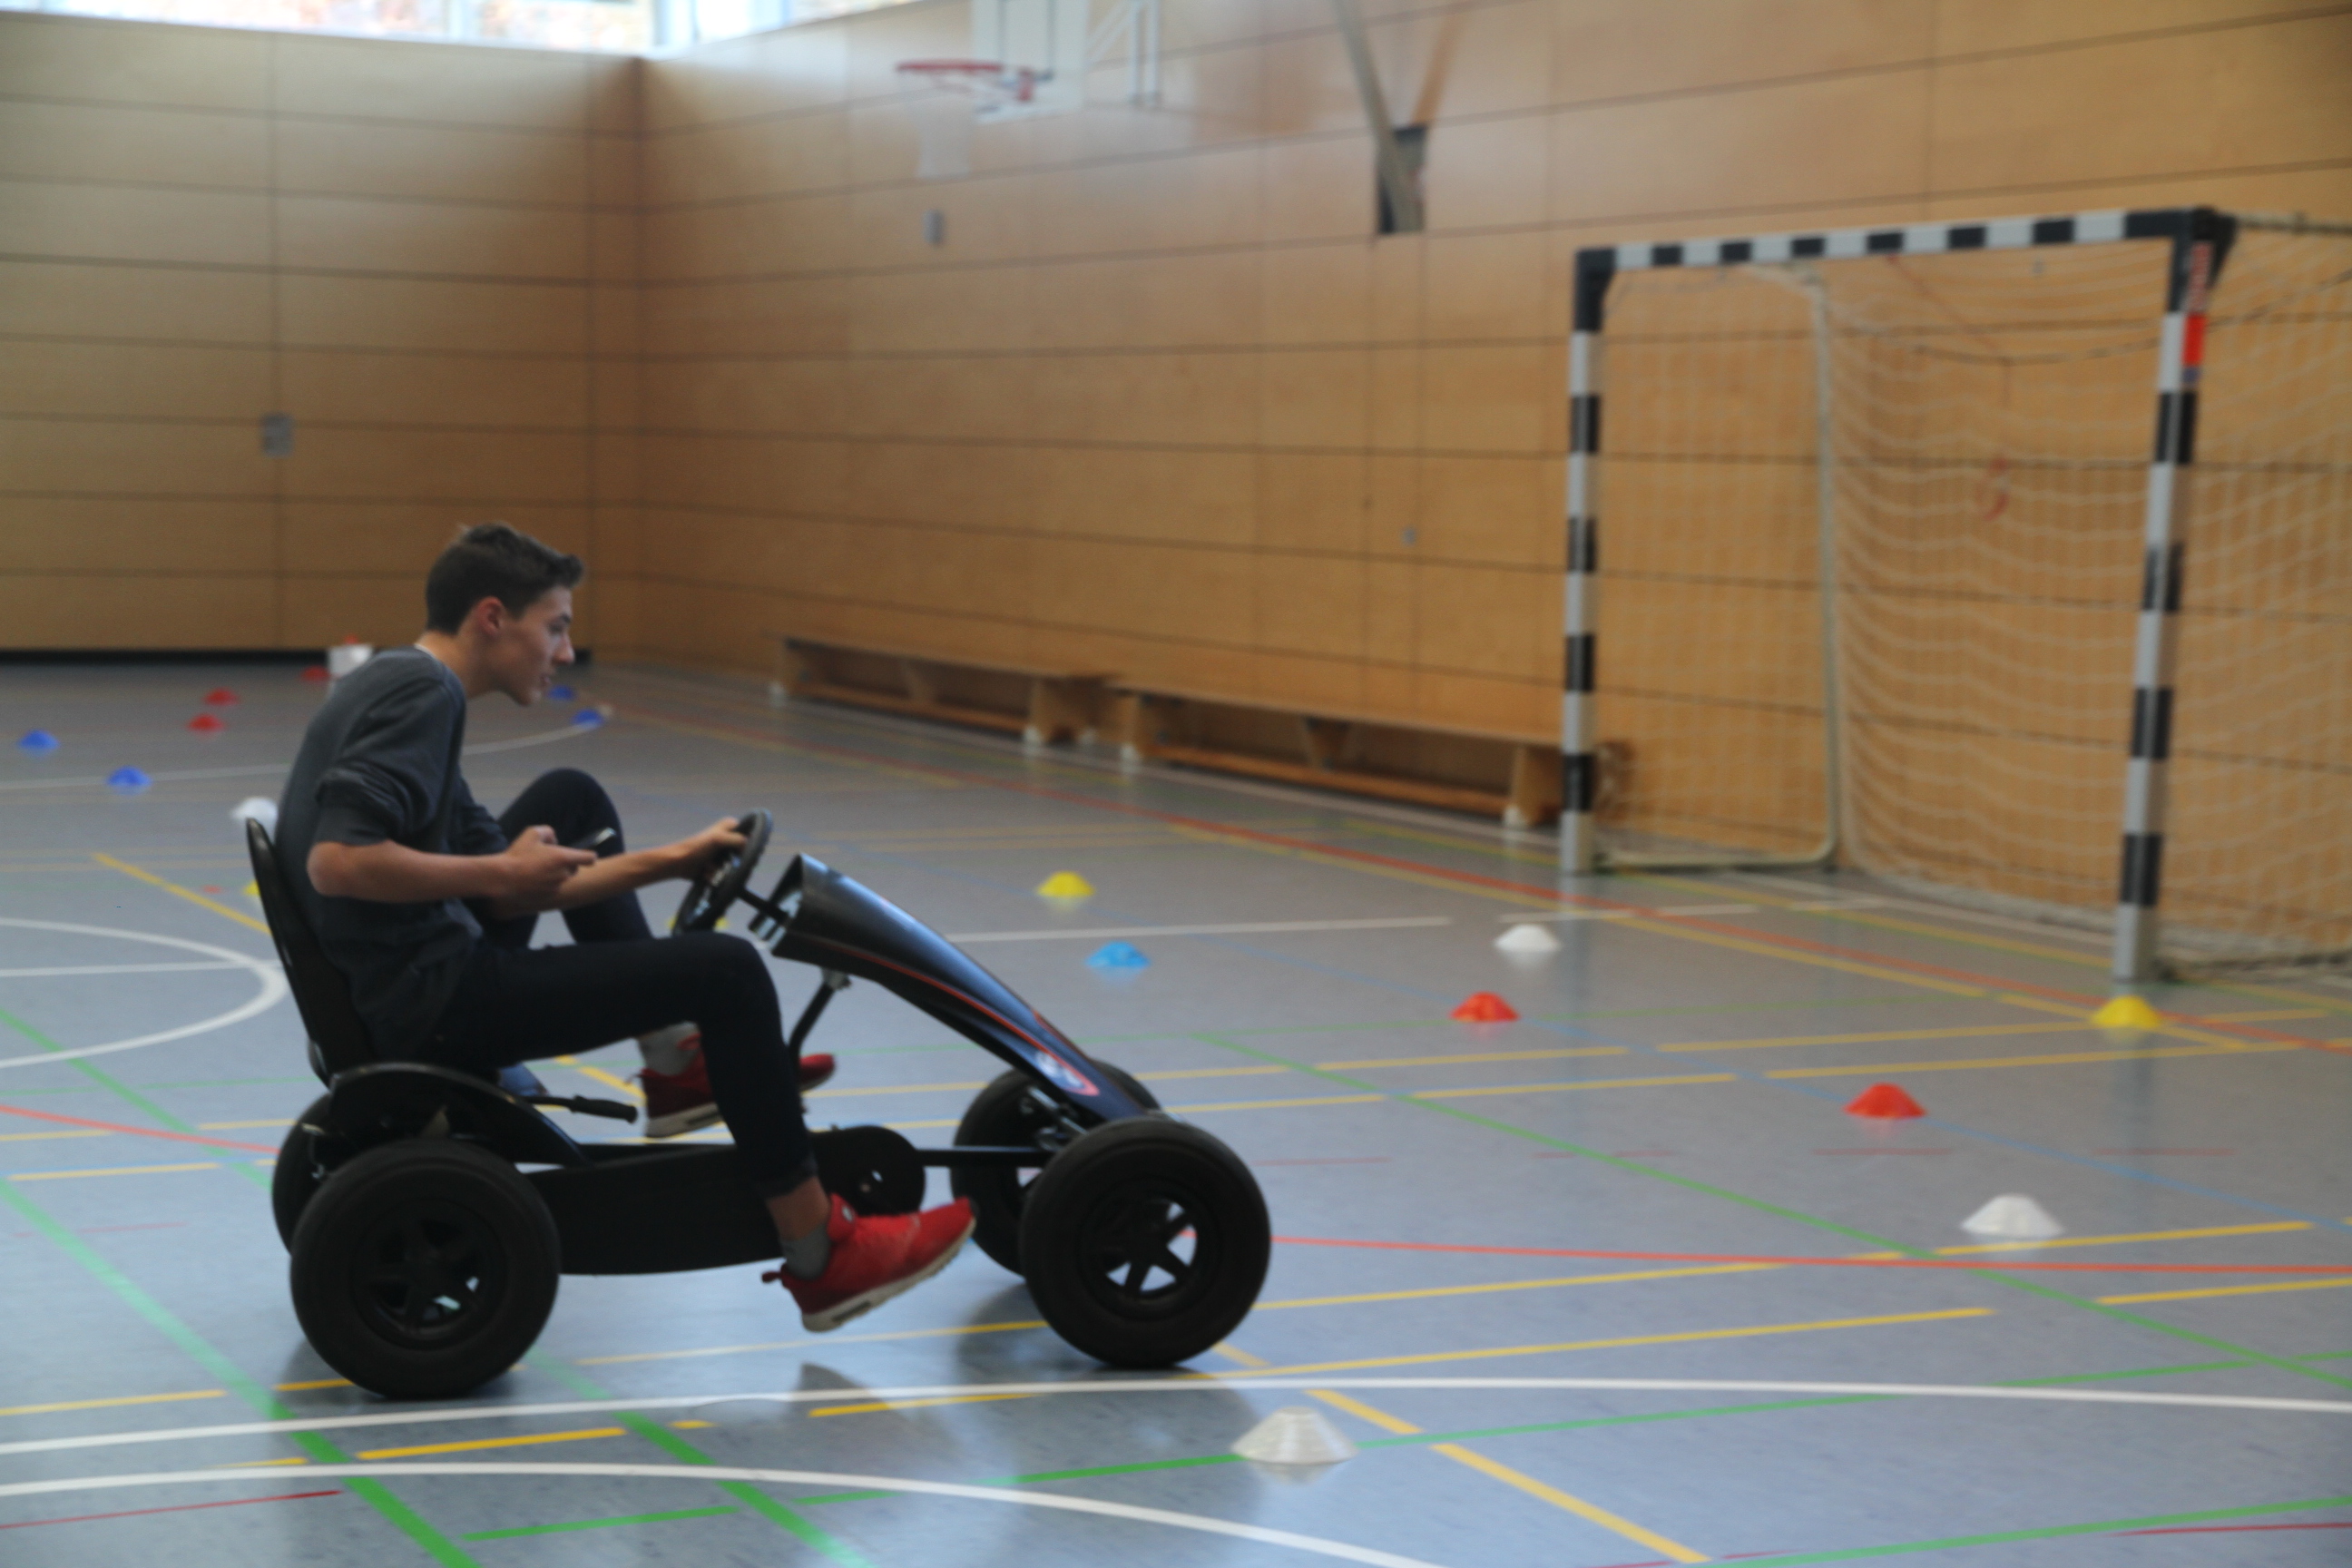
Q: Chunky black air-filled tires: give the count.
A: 4